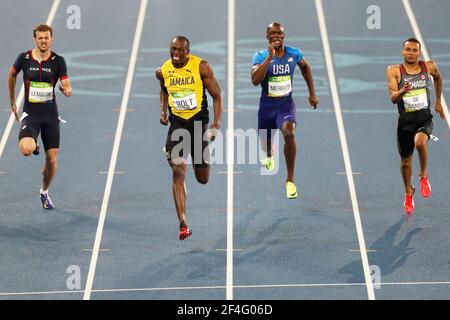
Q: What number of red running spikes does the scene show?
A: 3